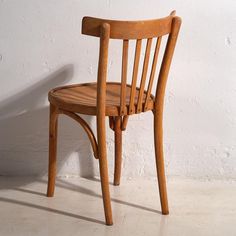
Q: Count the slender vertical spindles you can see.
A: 4